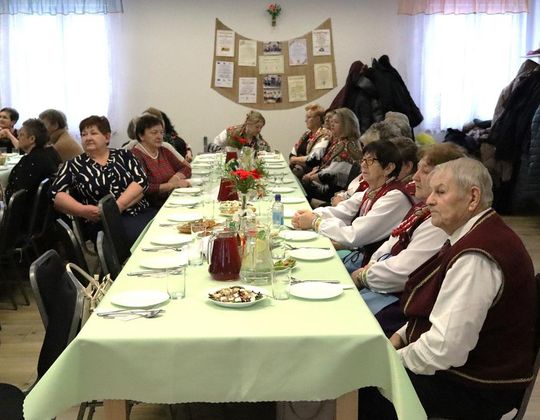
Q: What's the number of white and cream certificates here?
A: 9